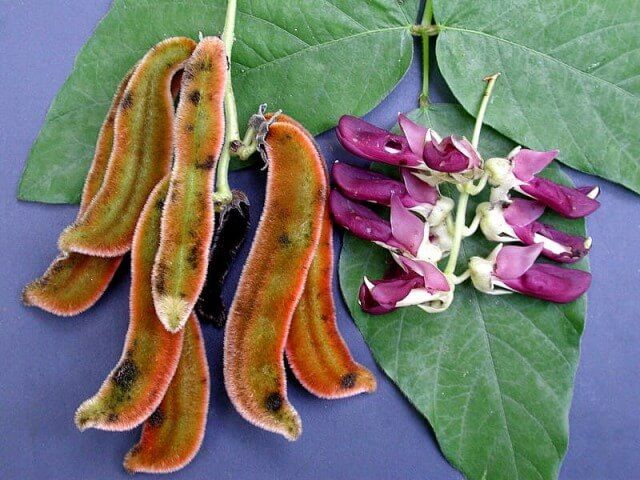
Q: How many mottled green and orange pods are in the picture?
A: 7